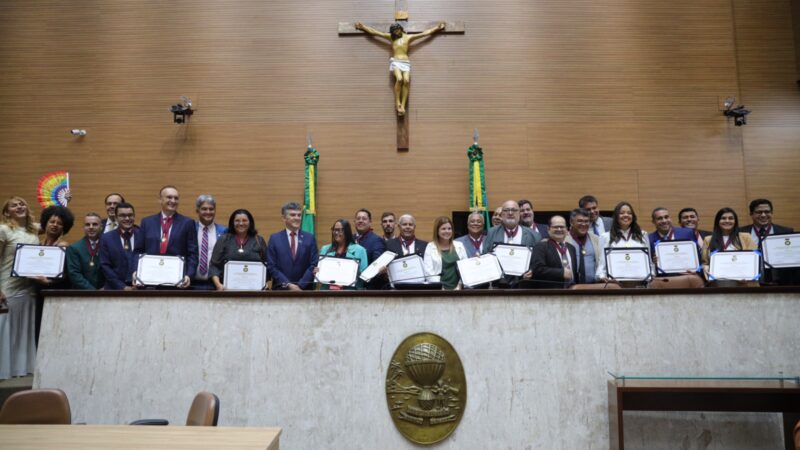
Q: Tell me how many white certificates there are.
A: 12